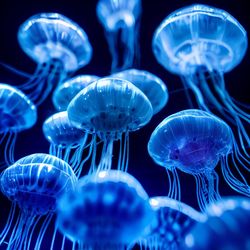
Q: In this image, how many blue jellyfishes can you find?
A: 13